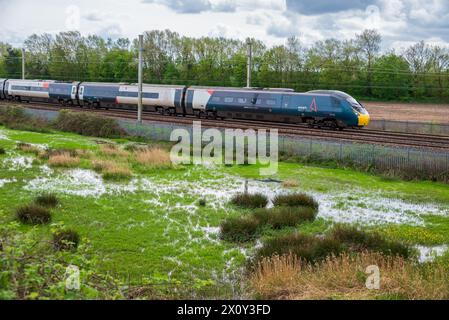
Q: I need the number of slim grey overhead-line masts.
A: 3